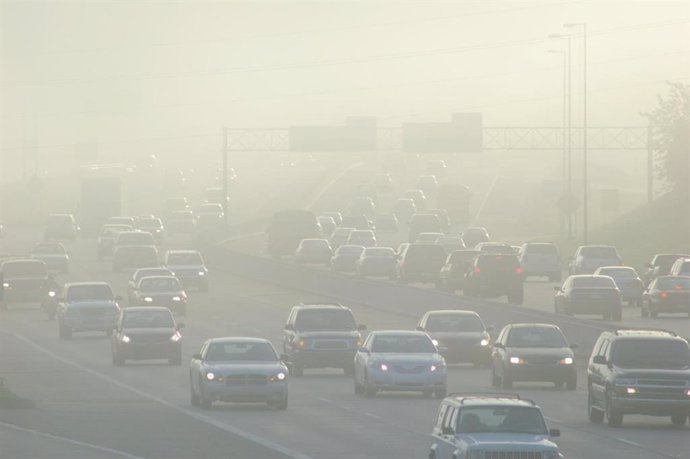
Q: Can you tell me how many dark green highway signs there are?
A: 2